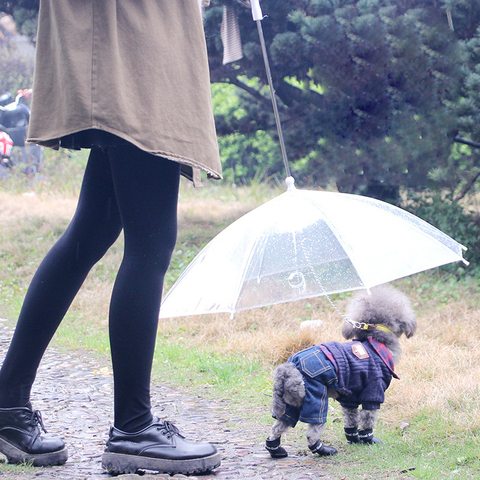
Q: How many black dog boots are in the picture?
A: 4